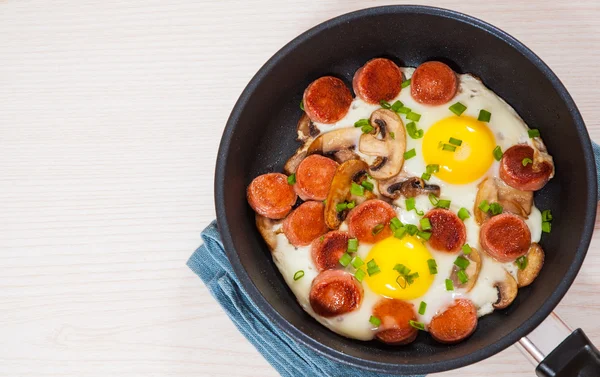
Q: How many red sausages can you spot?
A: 14